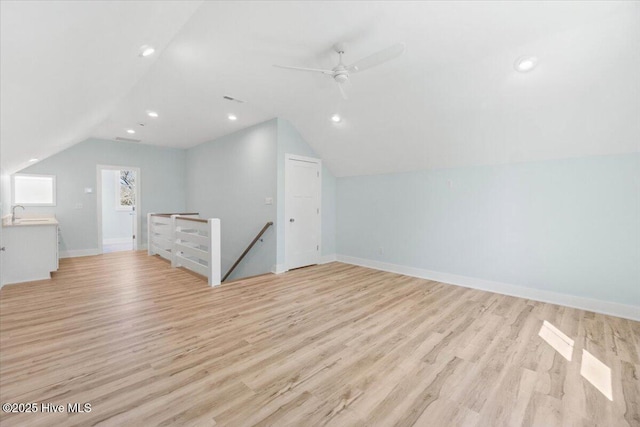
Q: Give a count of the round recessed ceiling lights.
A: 7